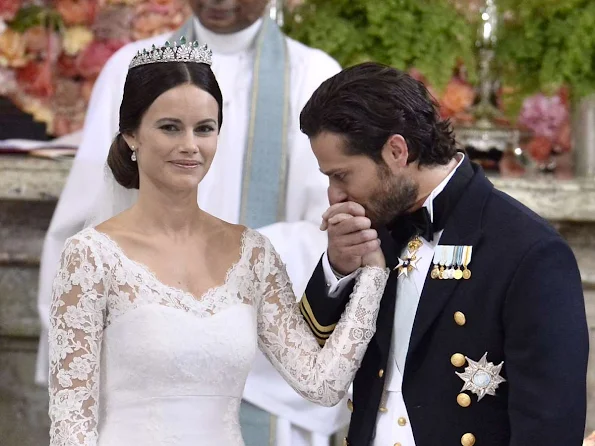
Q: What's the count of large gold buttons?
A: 4